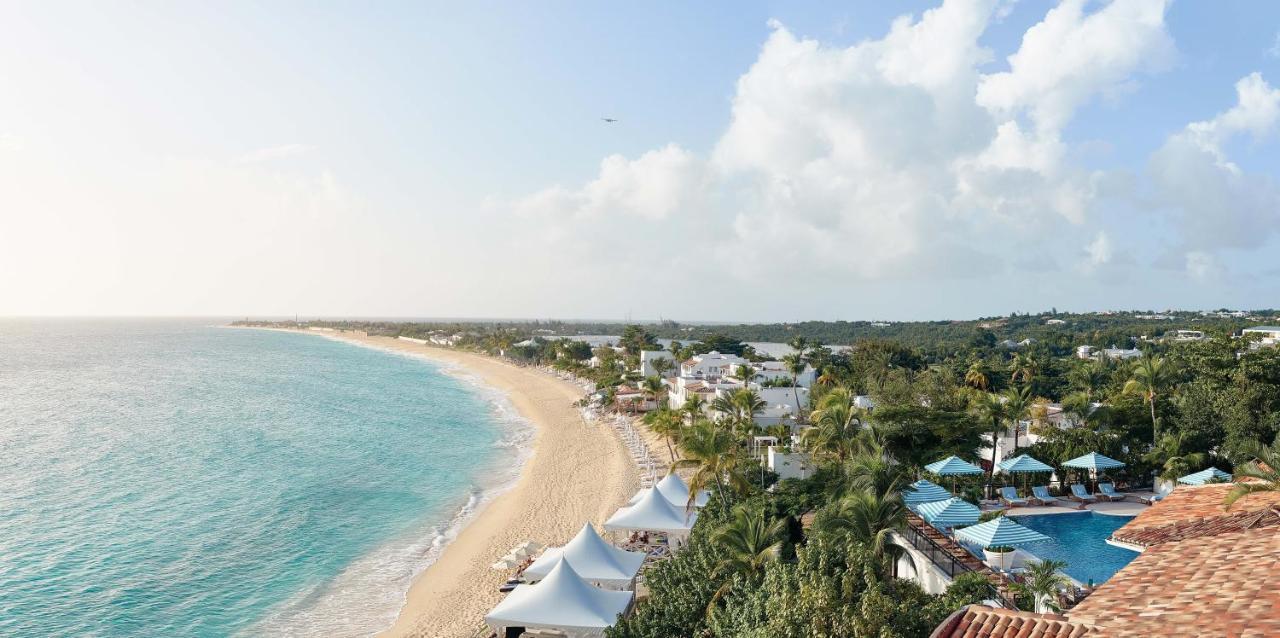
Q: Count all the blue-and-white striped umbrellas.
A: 7